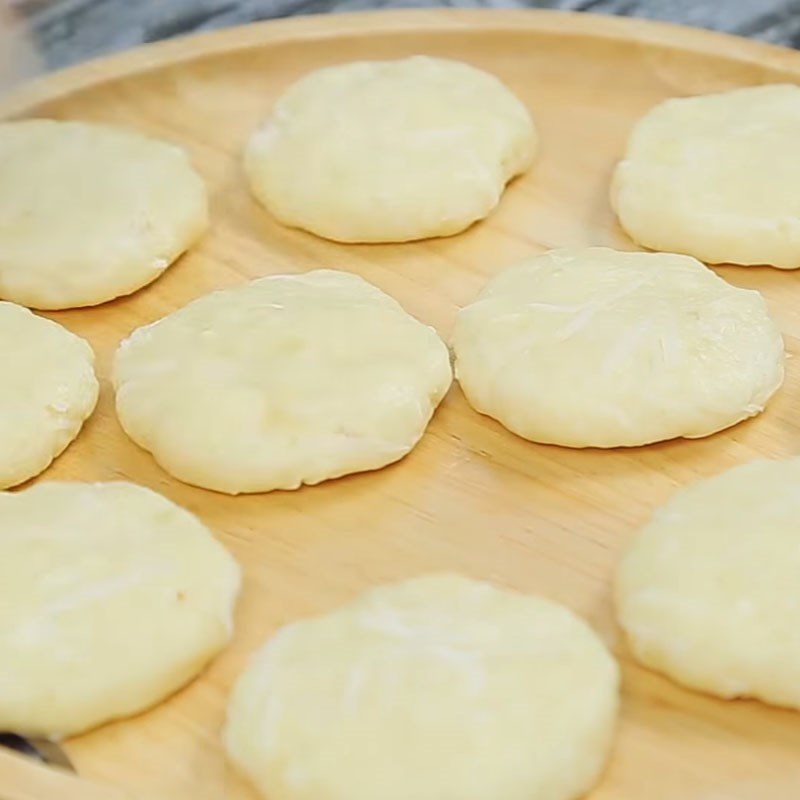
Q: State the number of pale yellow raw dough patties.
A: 9